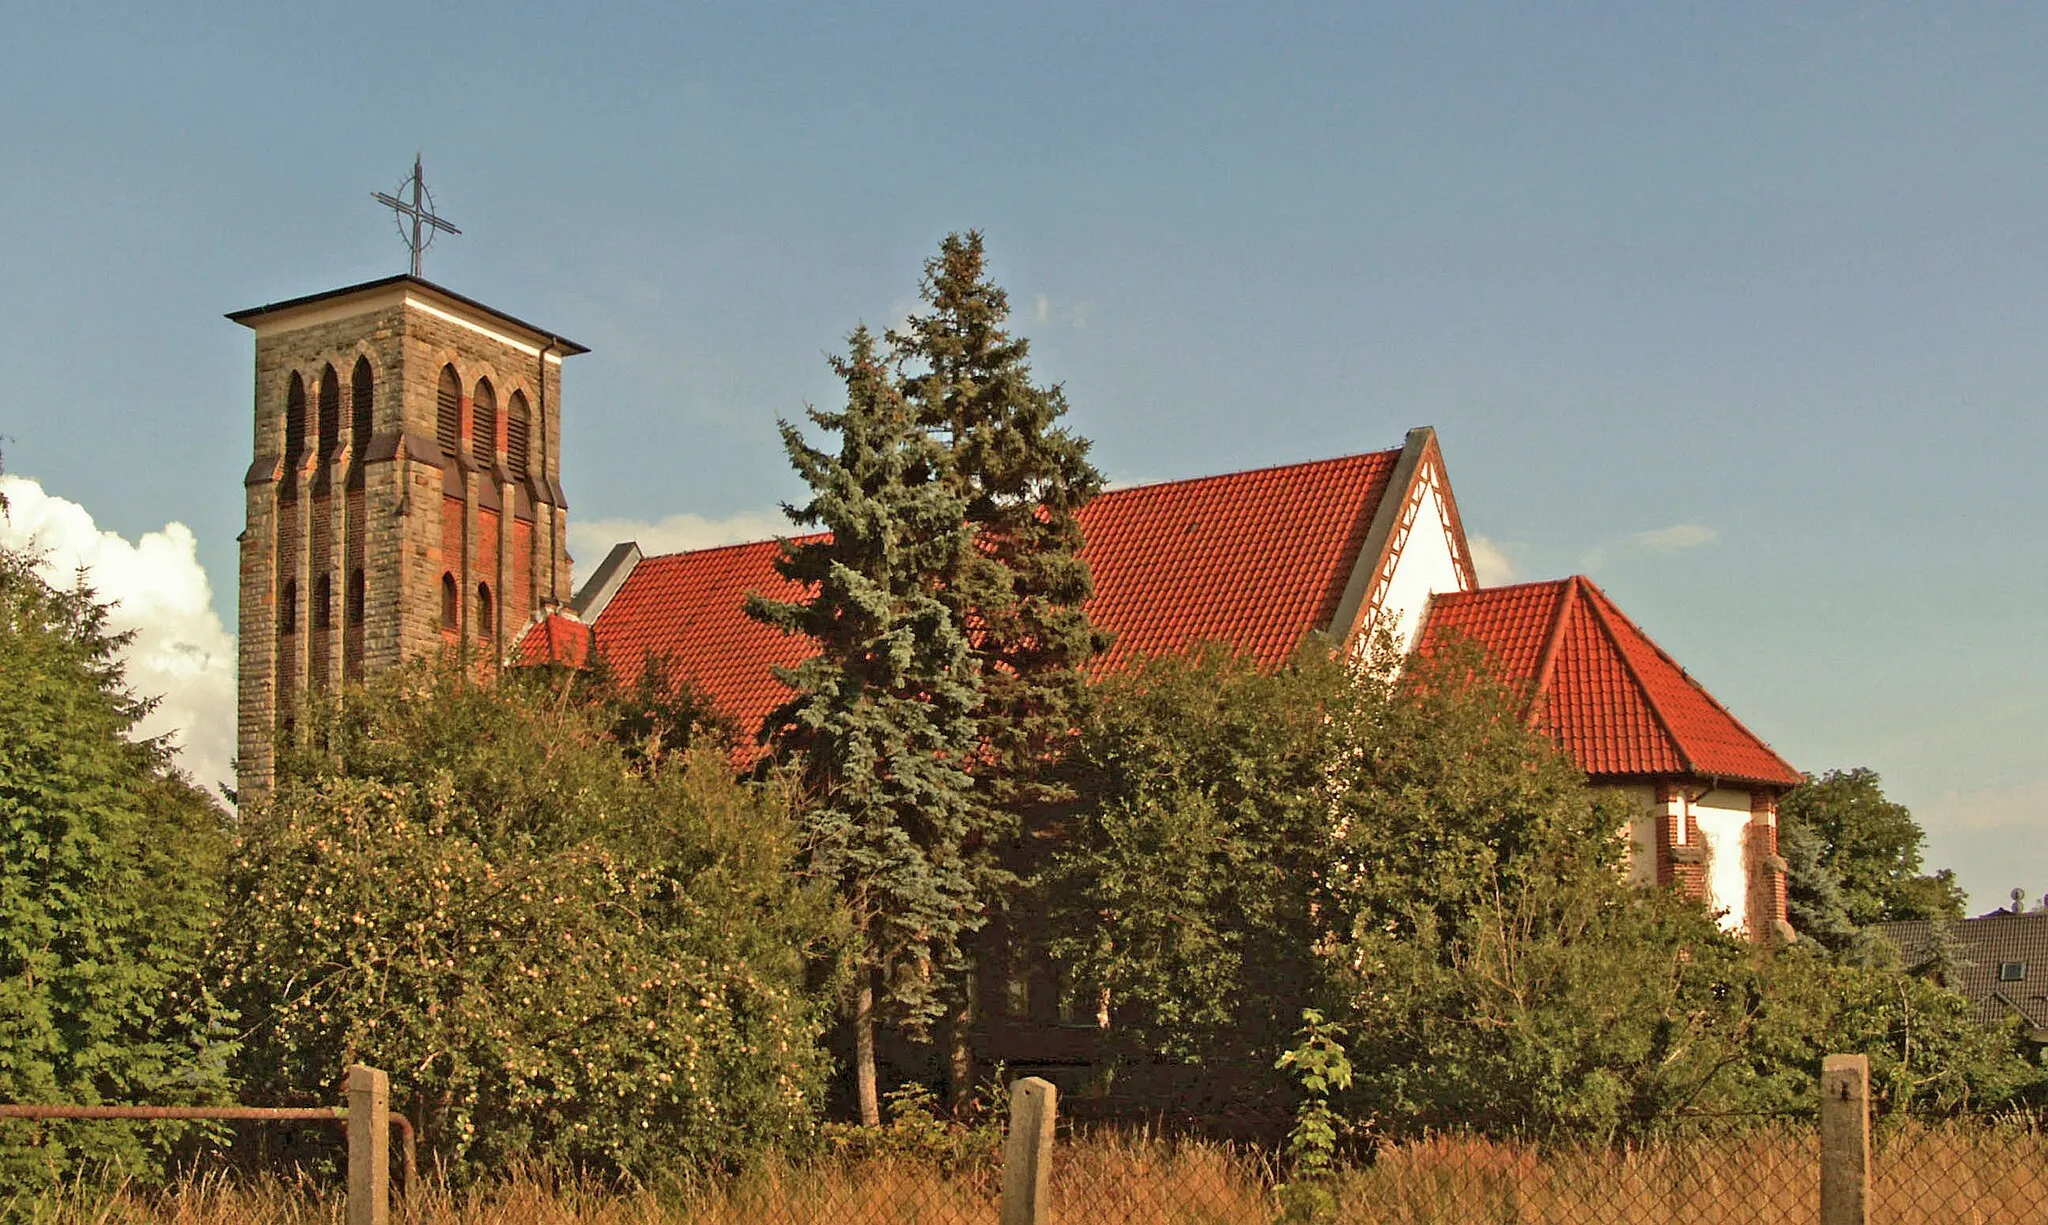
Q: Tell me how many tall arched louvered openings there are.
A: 6